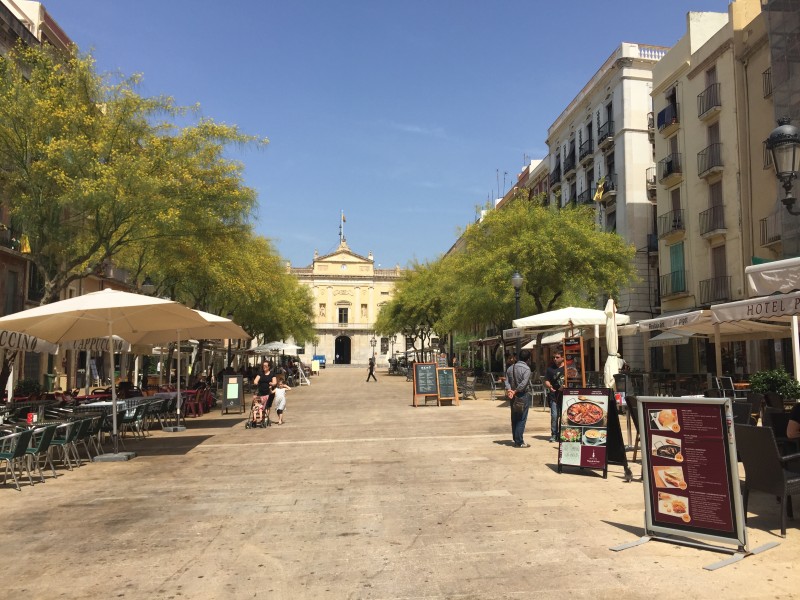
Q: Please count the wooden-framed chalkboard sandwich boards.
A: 2